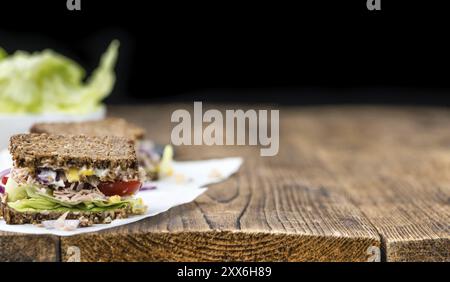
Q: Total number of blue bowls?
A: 0